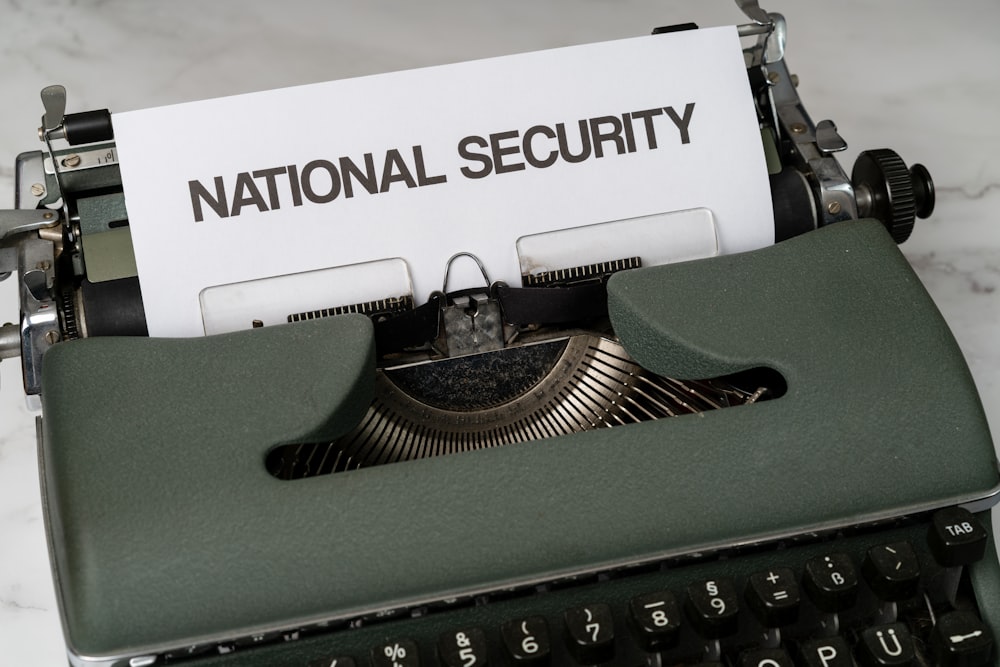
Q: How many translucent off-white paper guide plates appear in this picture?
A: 2